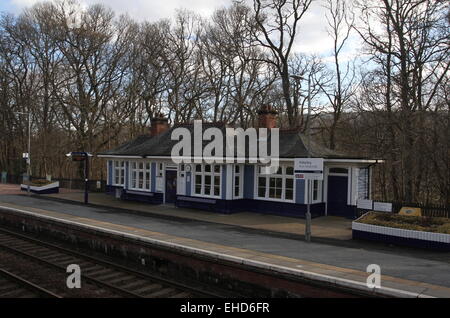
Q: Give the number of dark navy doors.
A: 2